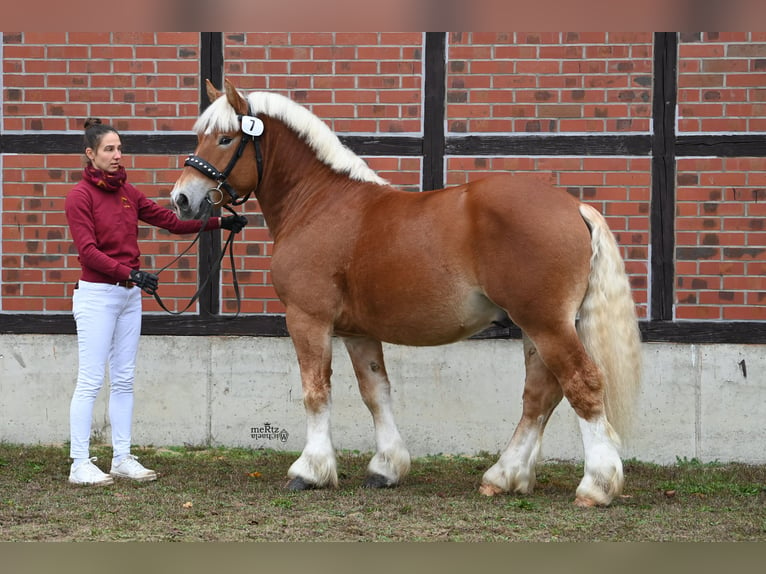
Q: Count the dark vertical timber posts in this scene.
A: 3